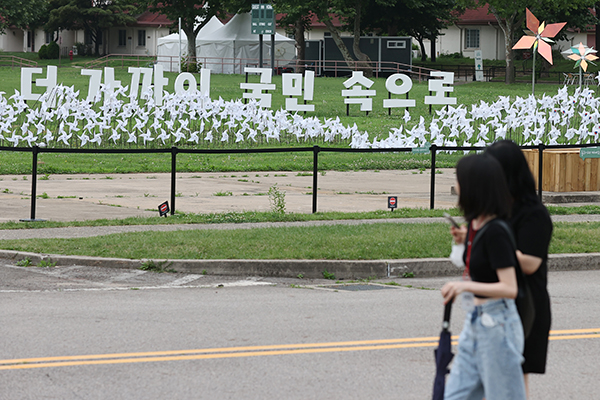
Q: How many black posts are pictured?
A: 5